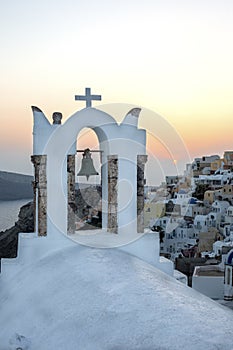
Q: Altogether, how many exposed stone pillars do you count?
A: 4